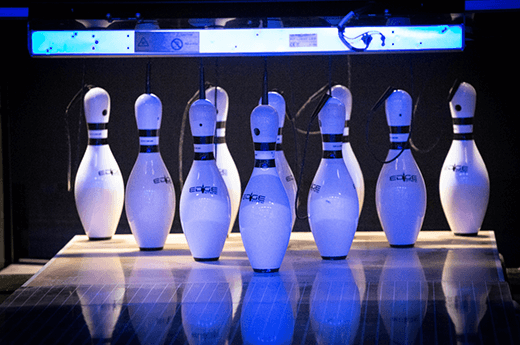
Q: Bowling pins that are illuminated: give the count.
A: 10